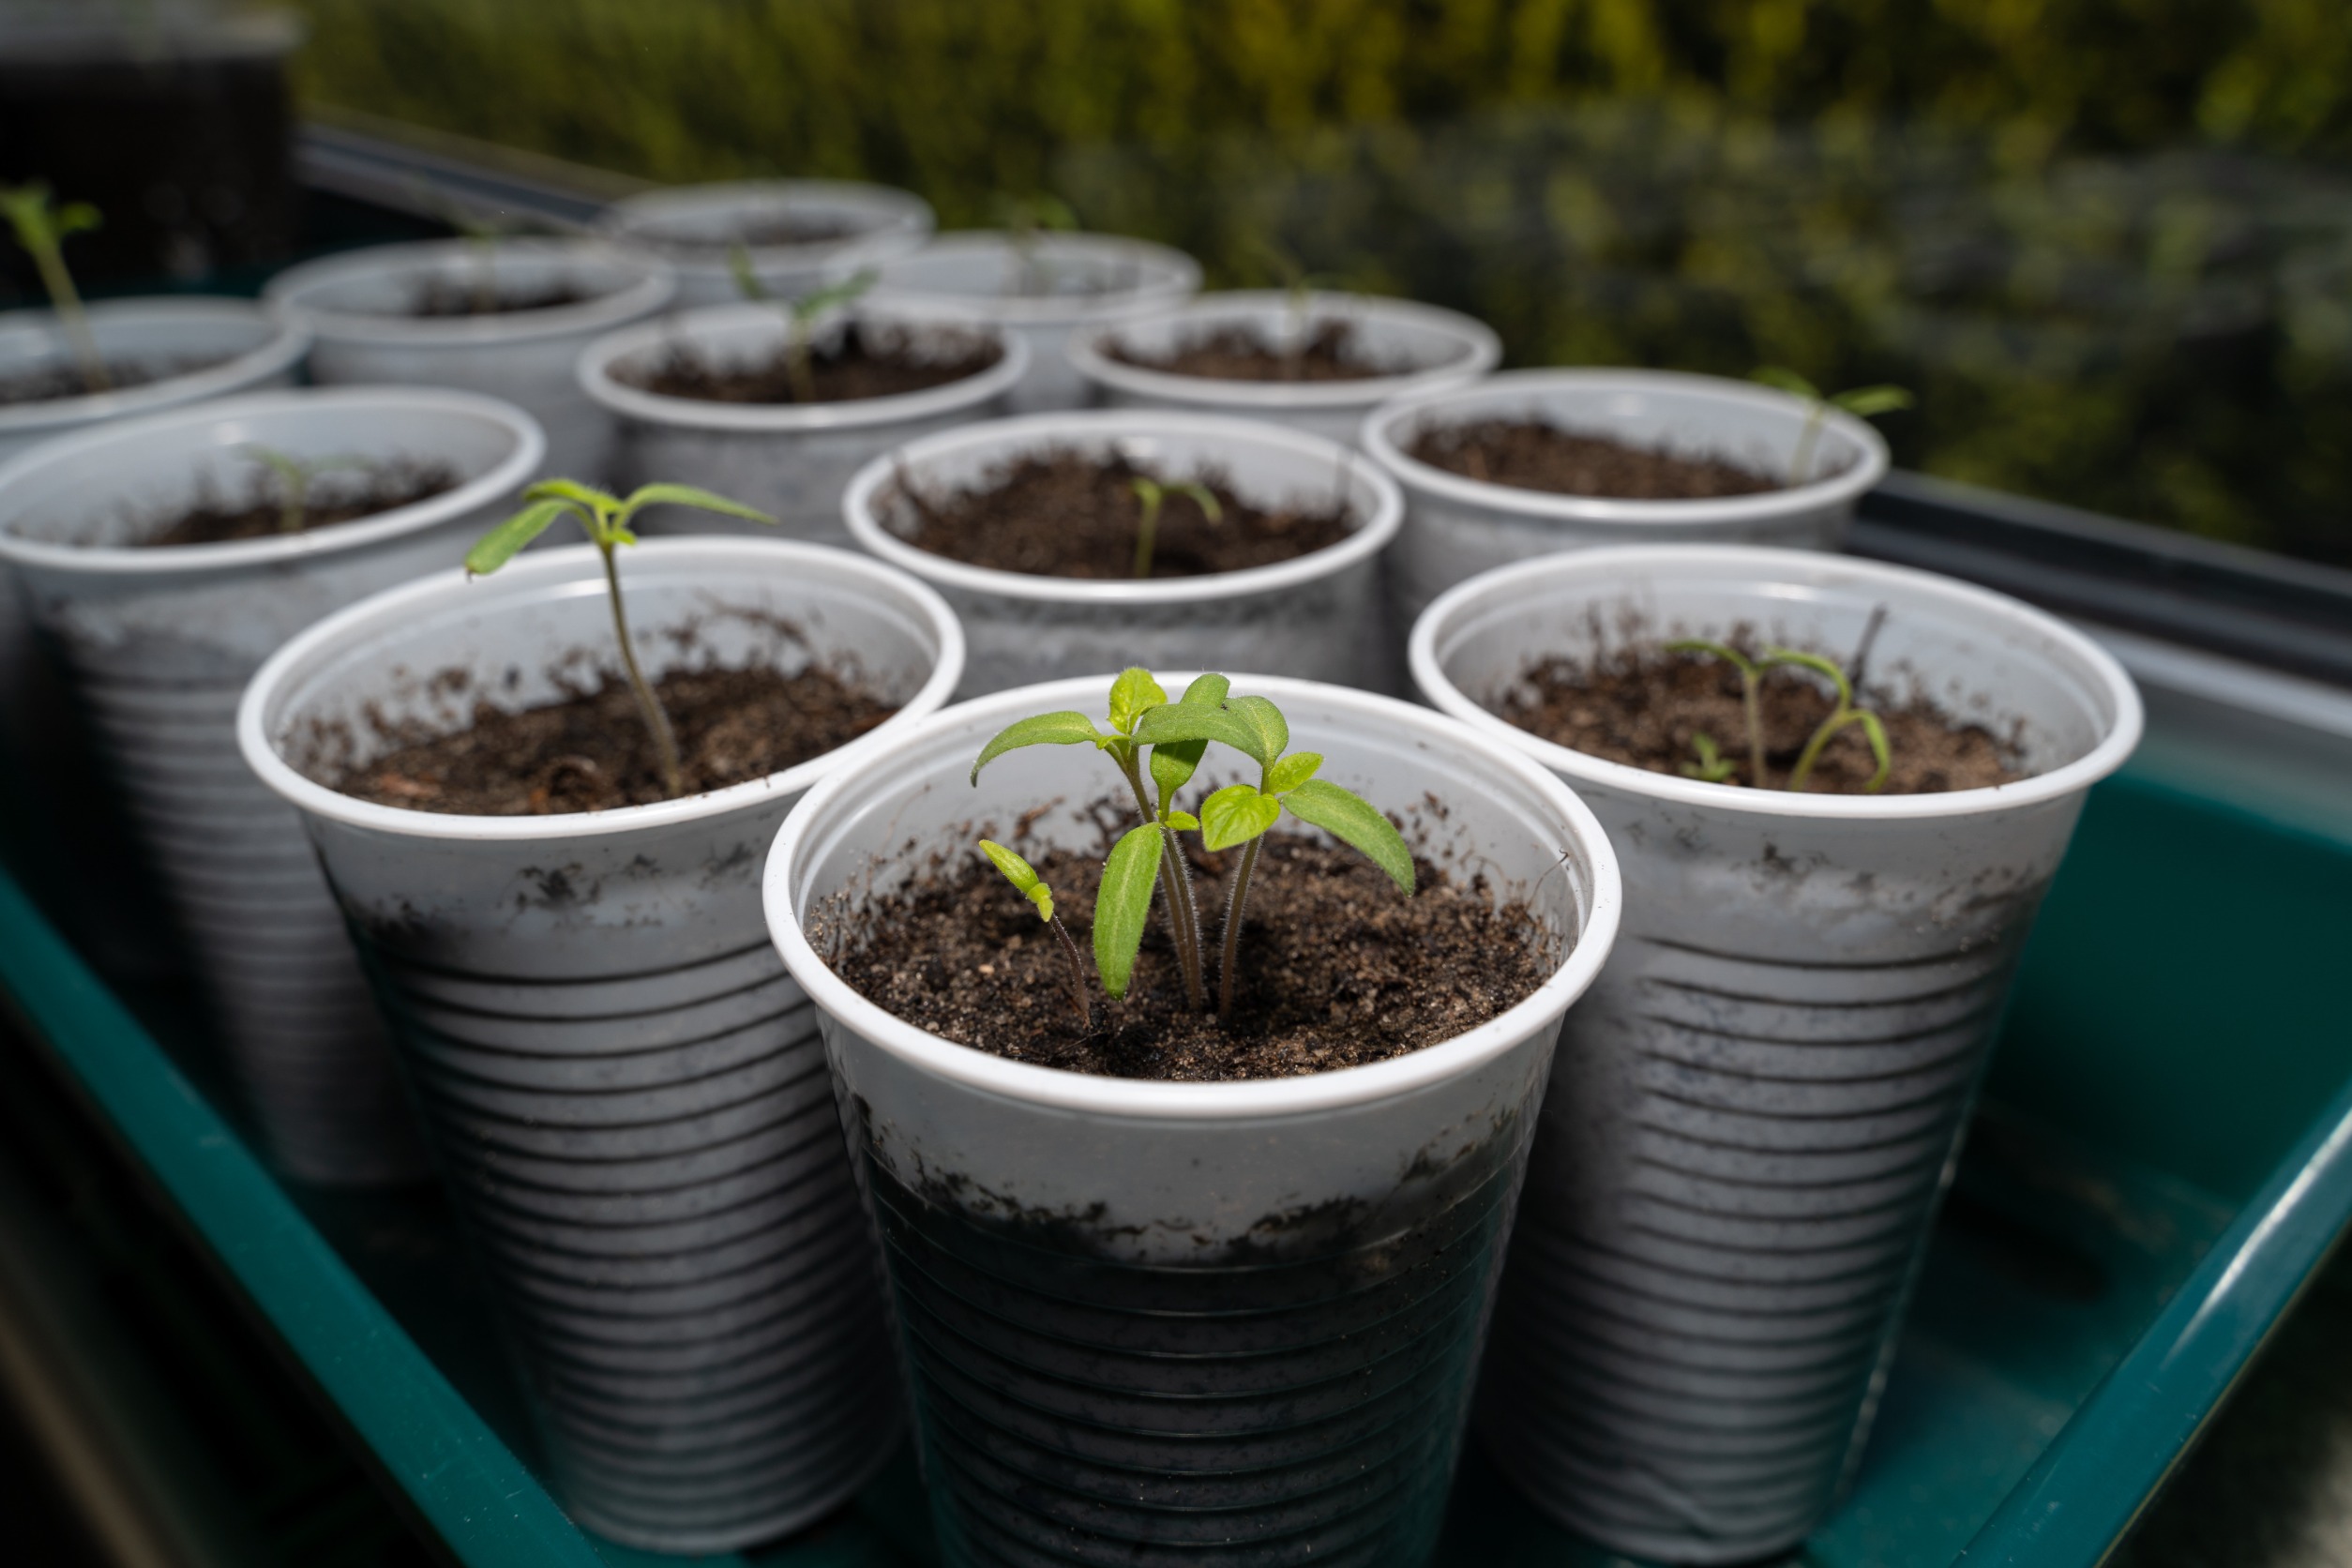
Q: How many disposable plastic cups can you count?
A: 12